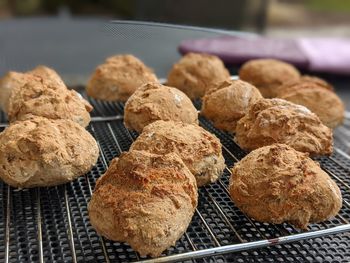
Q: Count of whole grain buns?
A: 13